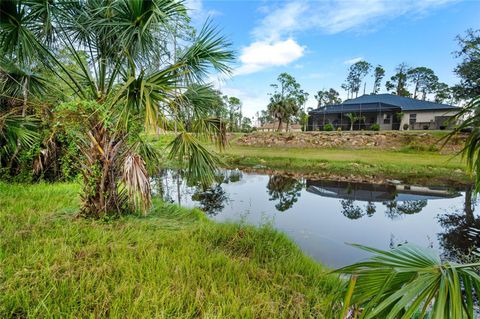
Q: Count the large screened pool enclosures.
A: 1